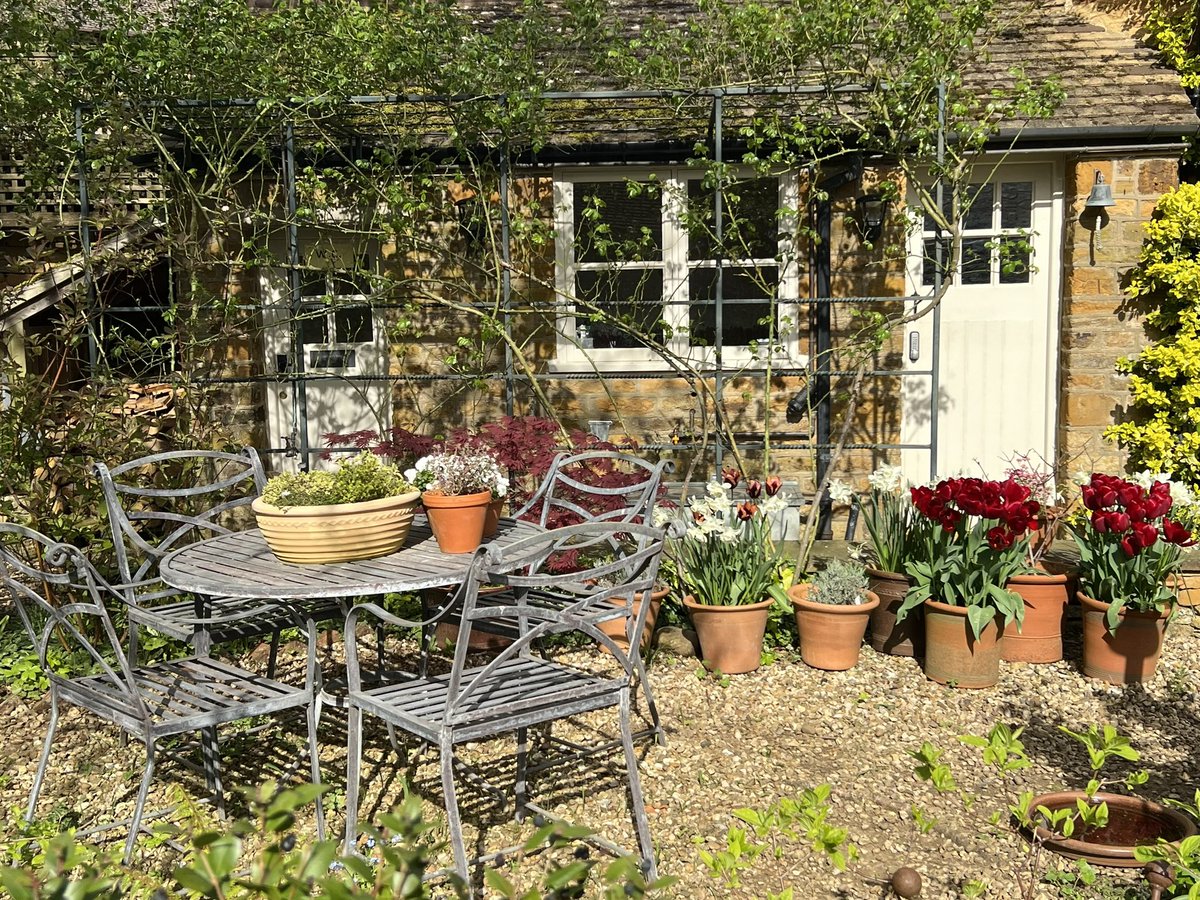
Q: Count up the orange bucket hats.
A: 0